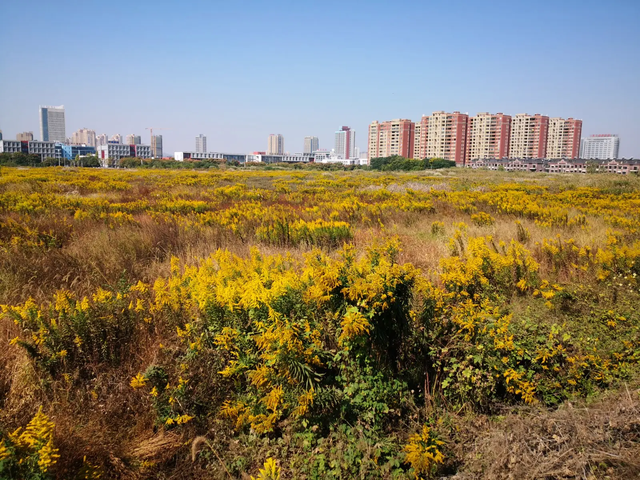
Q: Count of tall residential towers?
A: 5